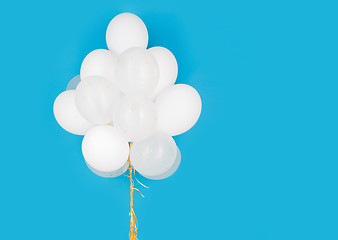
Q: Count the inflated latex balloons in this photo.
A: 13